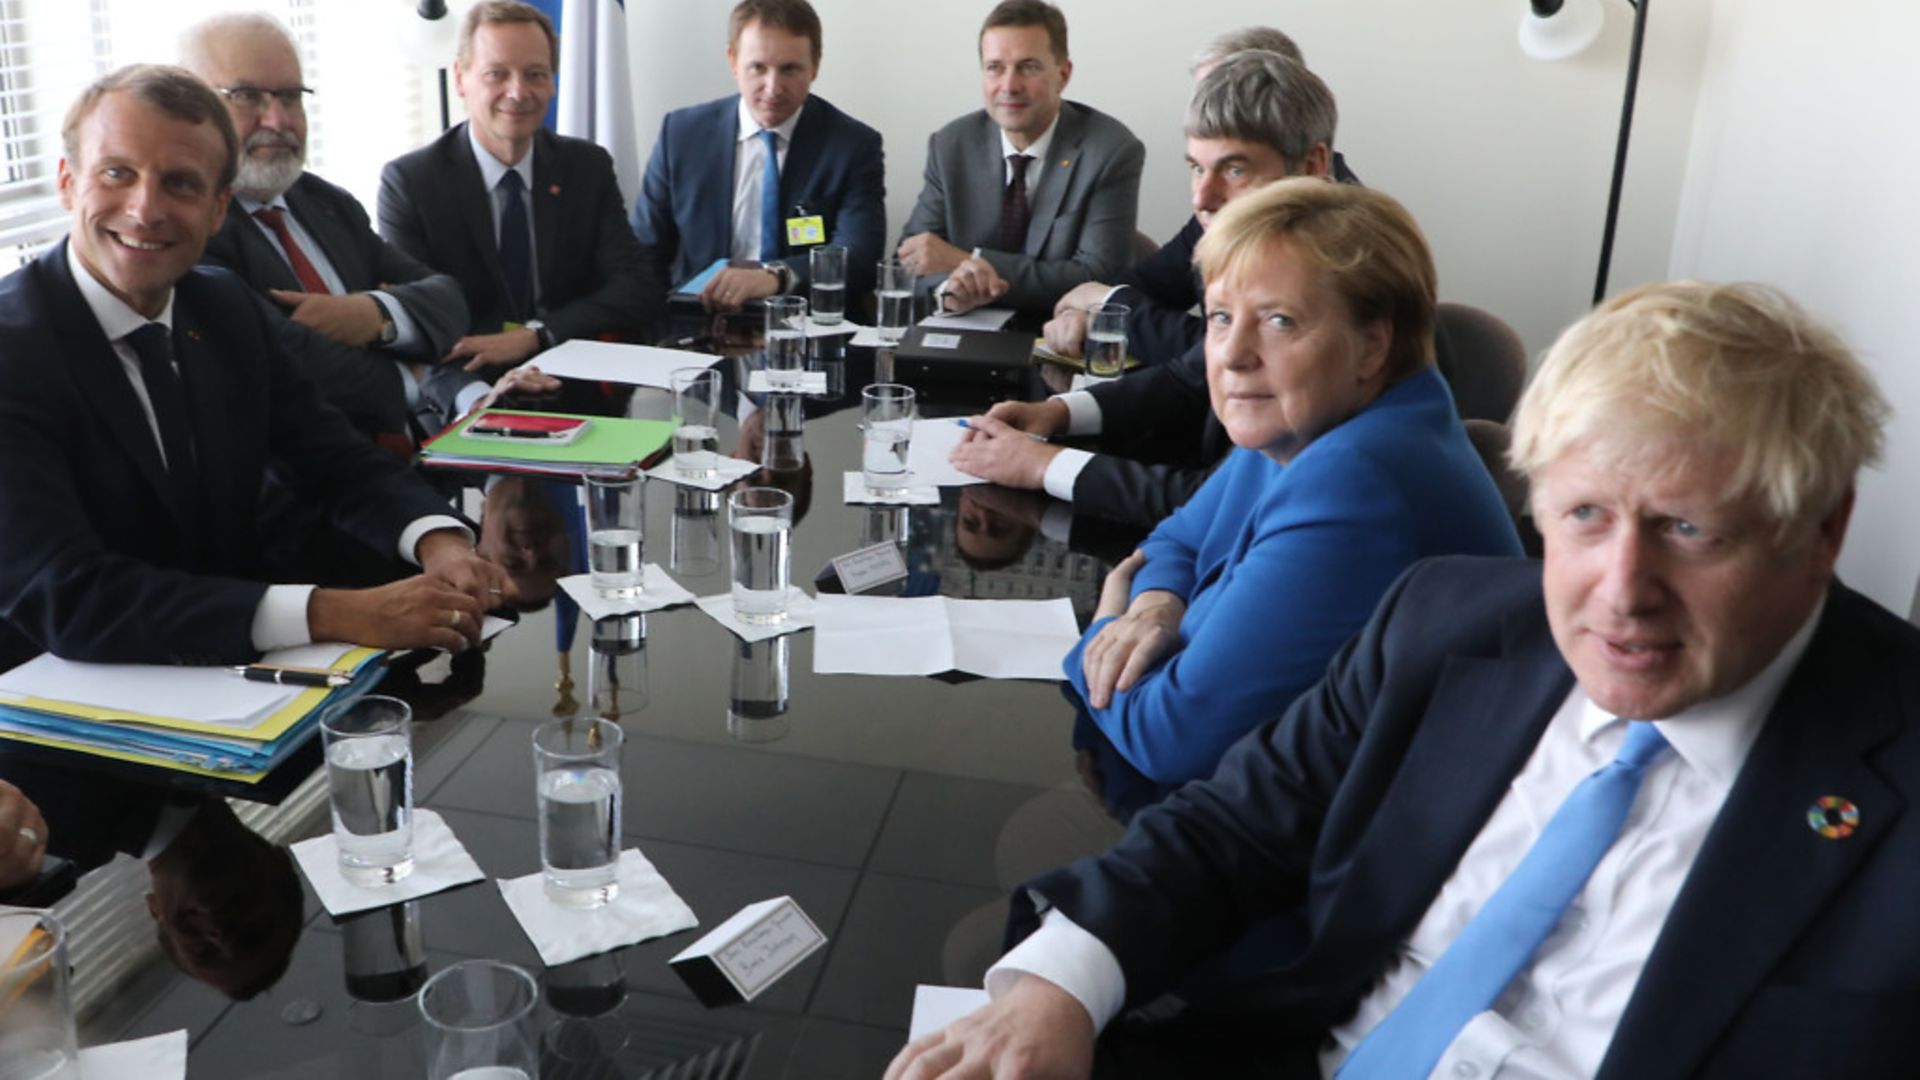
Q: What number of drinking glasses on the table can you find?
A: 12